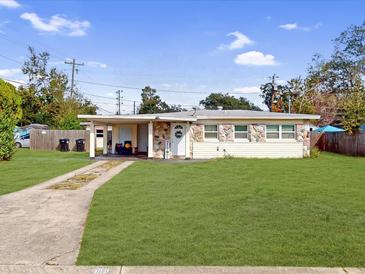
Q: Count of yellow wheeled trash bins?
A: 0